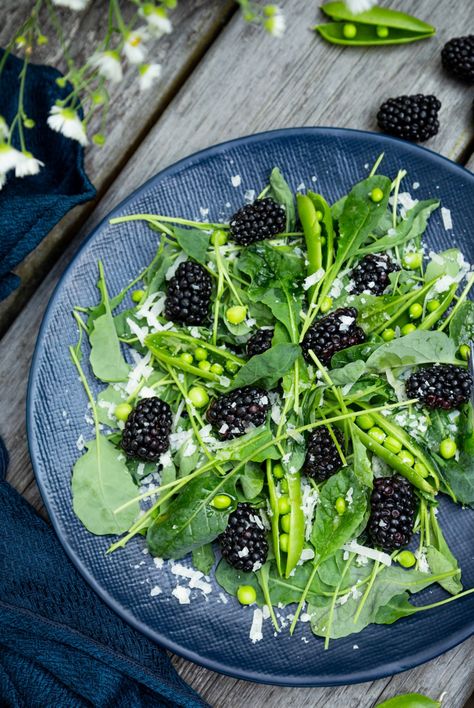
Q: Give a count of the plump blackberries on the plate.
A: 11